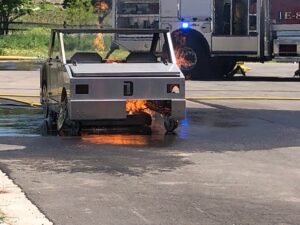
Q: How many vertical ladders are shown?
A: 0